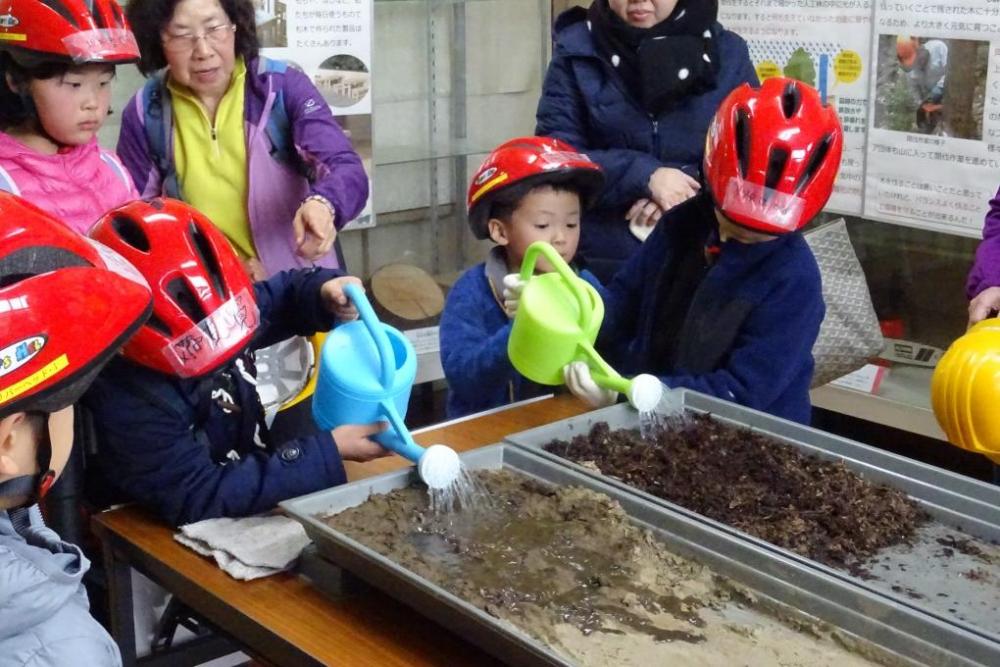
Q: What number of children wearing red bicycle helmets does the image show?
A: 5